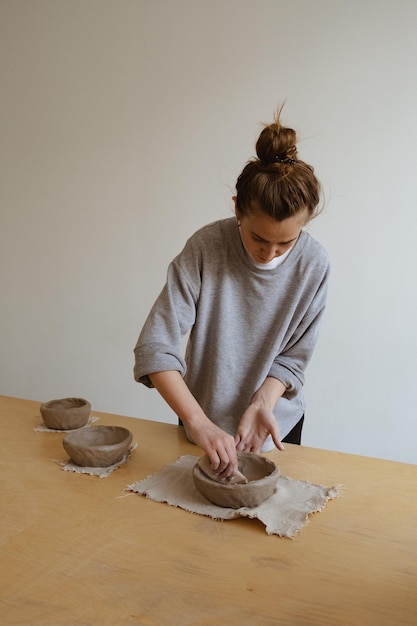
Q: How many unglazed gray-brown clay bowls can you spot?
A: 3